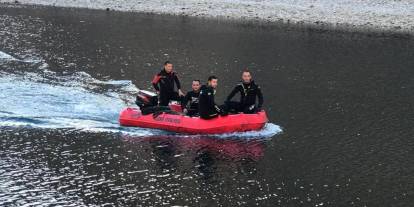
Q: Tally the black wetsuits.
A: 4